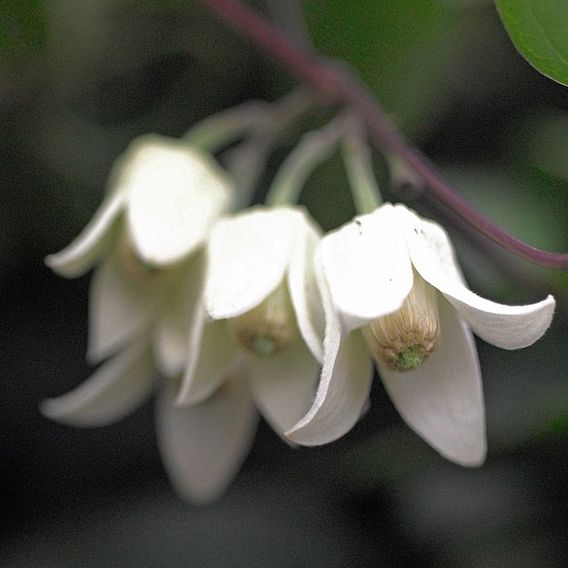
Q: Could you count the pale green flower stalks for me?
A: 3